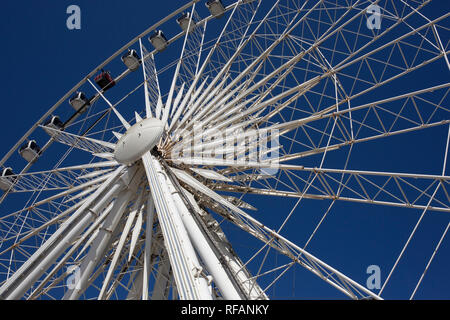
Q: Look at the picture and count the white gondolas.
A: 8